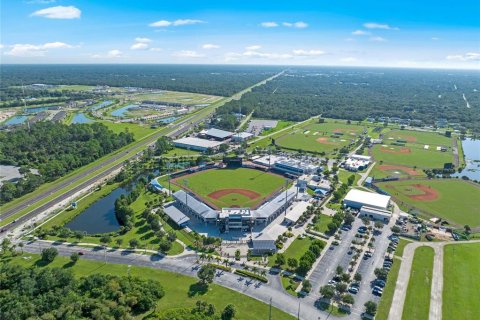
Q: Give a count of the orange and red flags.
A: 0